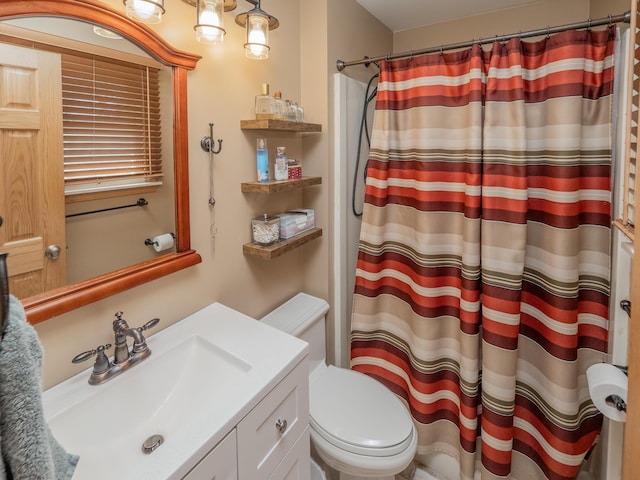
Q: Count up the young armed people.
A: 0